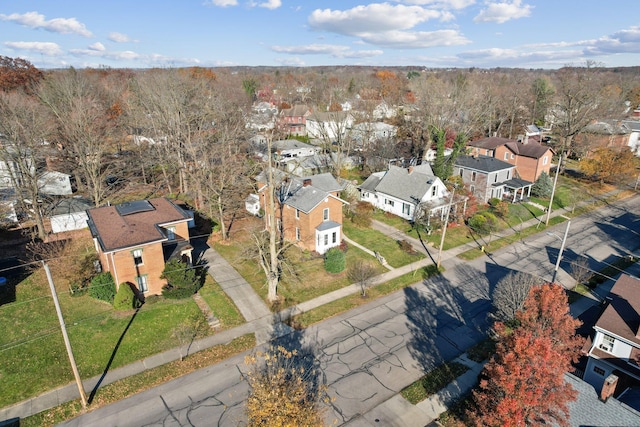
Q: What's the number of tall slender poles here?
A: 4